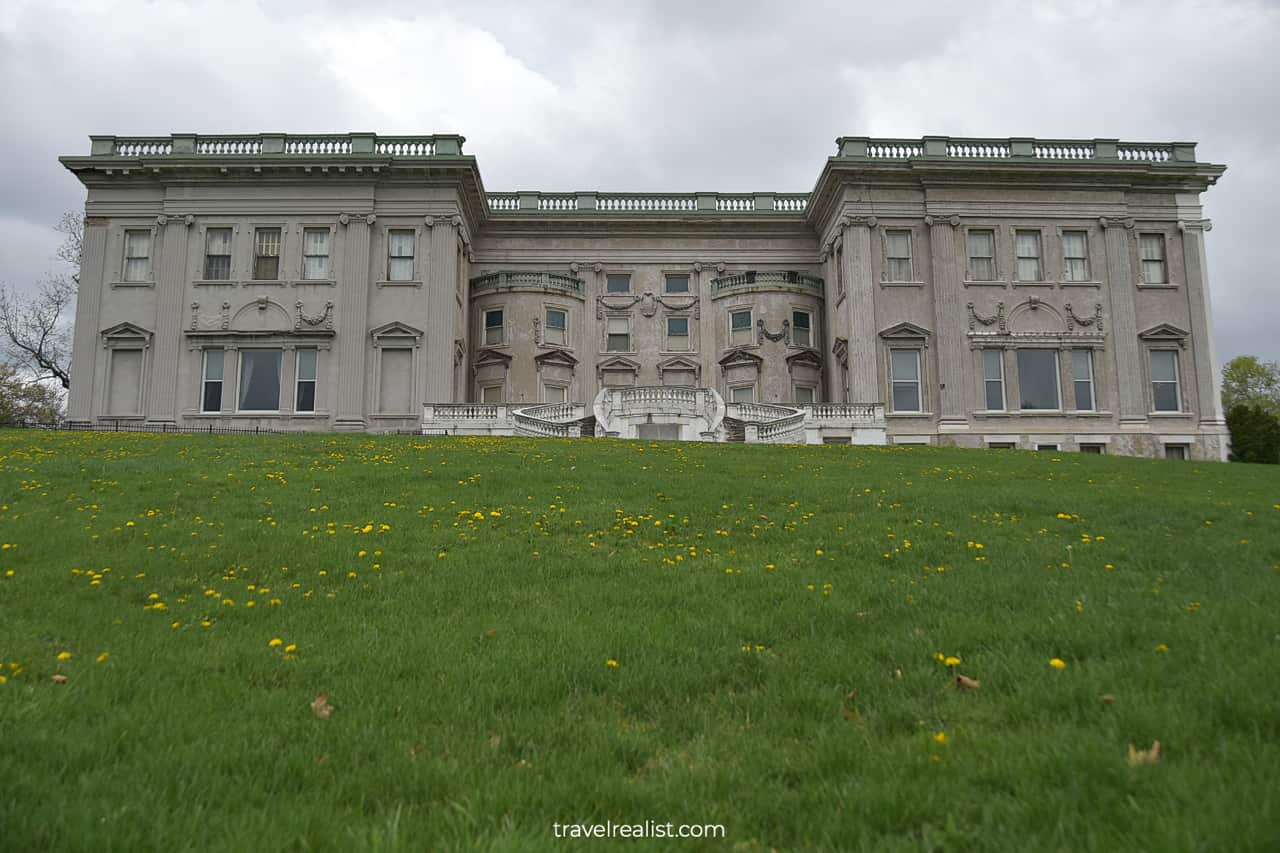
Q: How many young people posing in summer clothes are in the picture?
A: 0